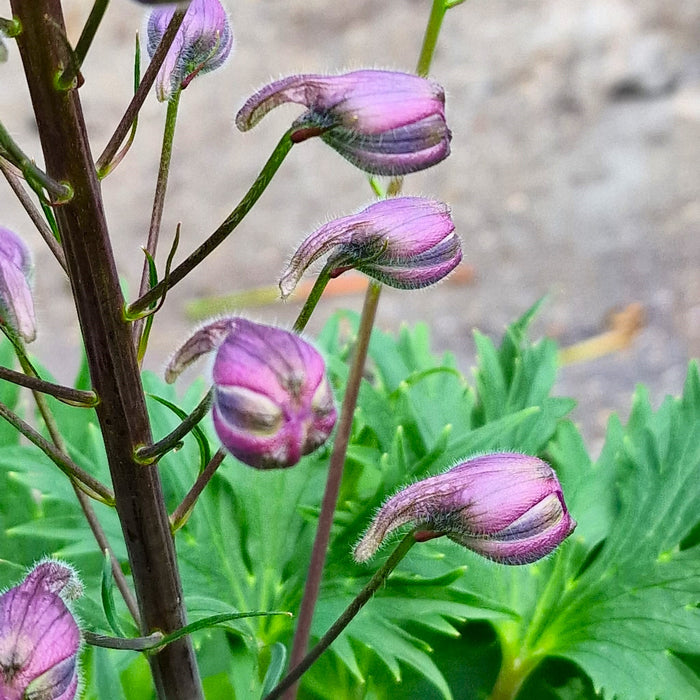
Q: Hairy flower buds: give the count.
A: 7